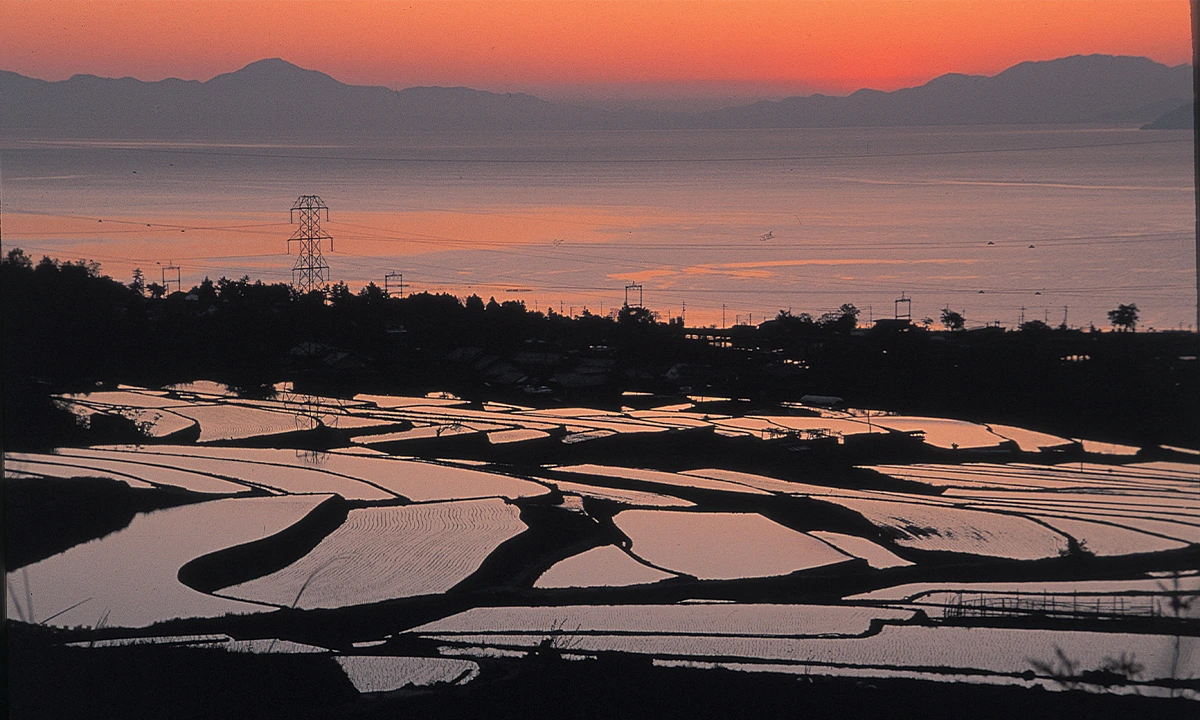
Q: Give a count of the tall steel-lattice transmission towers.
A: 1